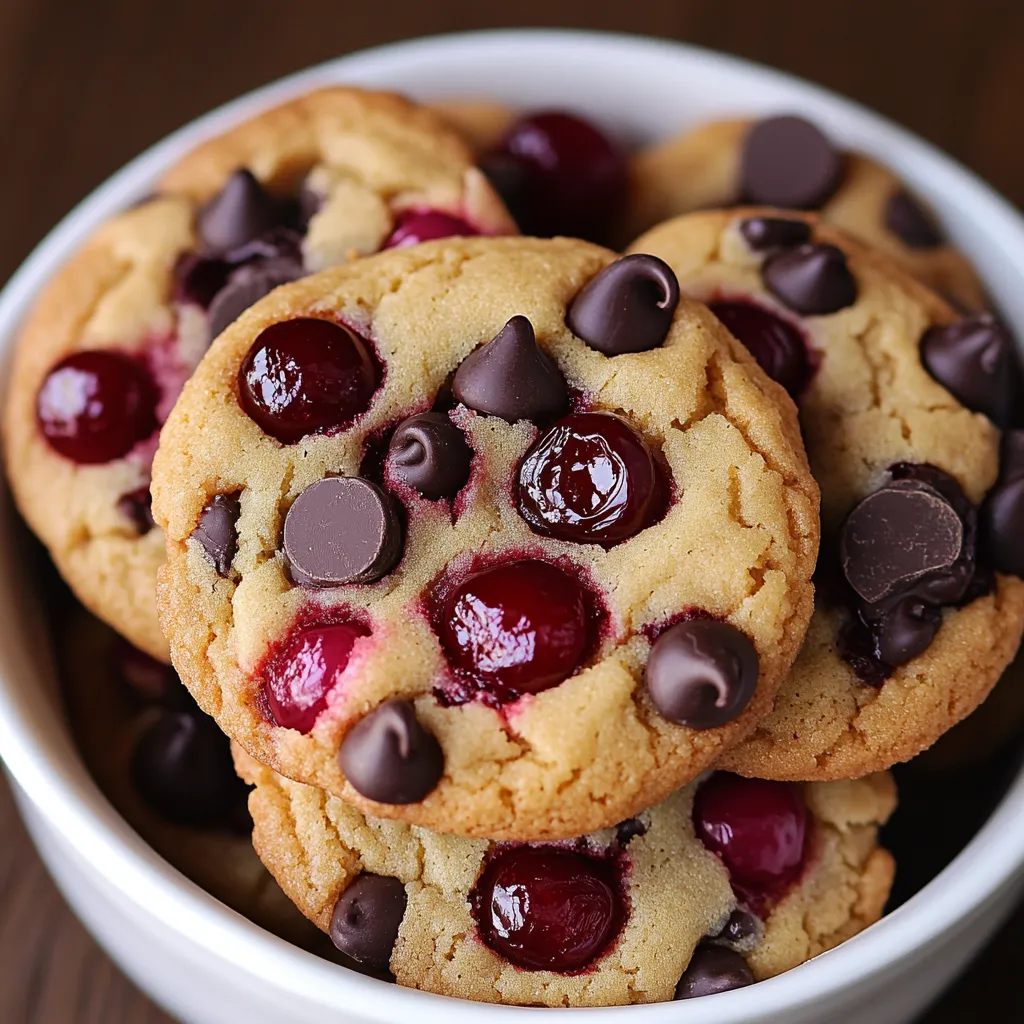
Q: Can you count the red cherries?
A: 10